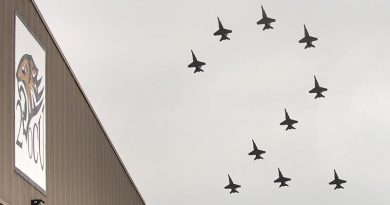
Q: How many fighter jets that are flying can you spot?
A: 10